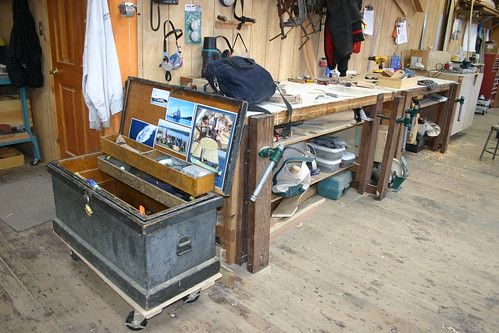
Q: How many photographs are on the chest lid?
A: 5